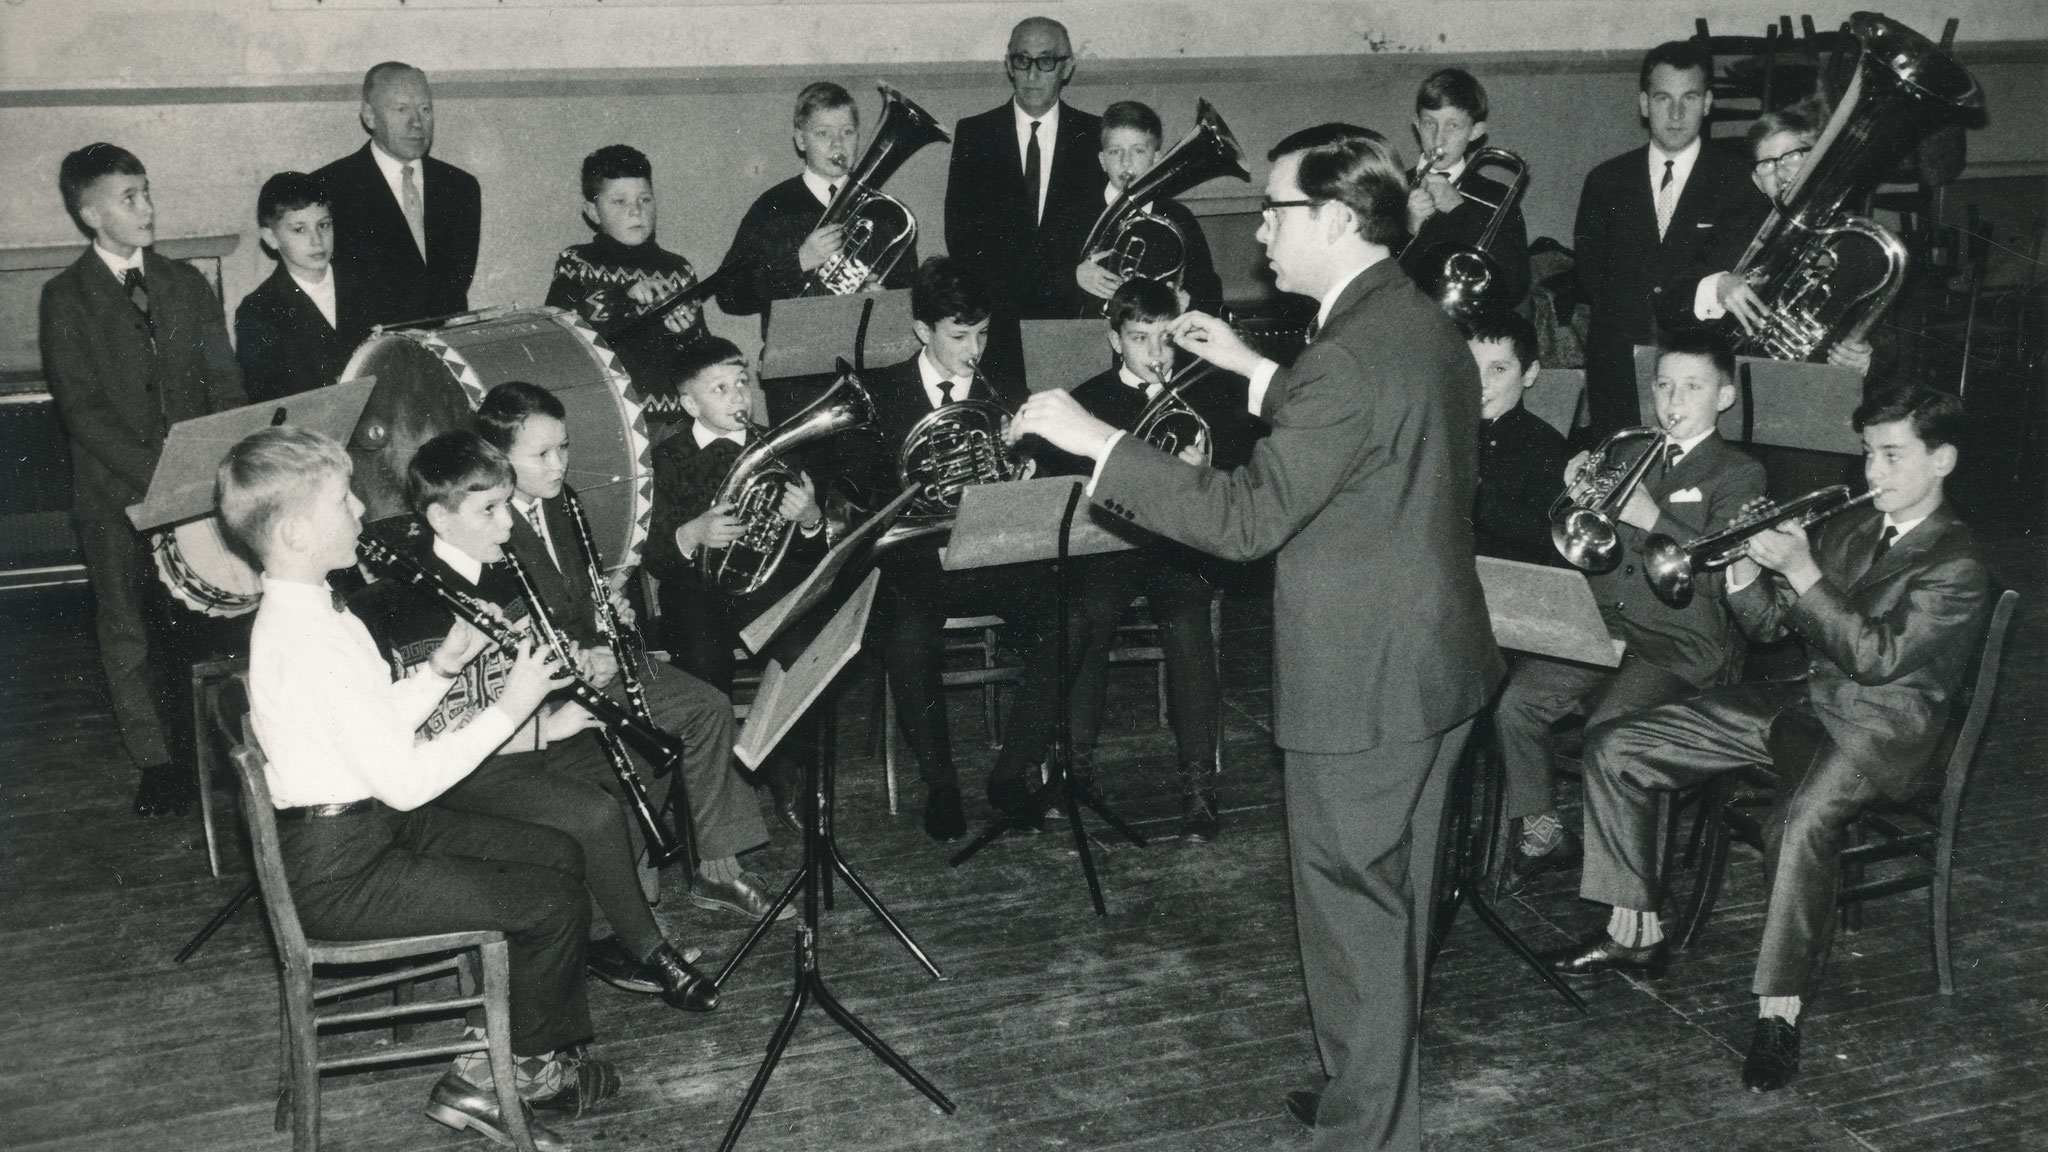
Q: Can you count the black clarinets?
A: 3